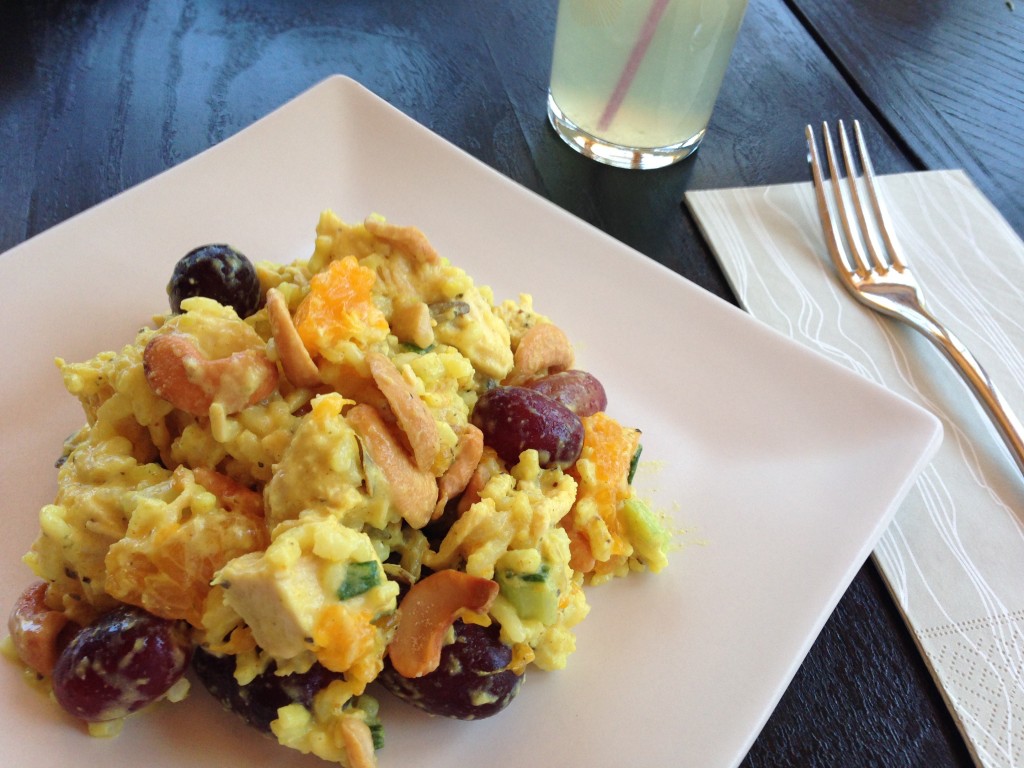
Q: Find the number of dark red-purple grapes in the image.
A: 6